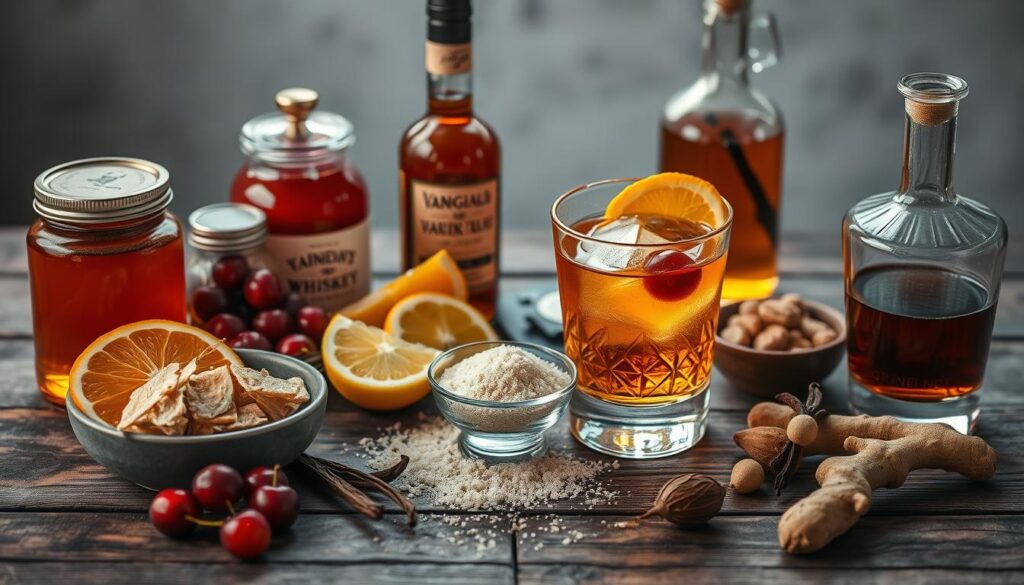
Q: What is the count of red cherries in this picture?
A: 14